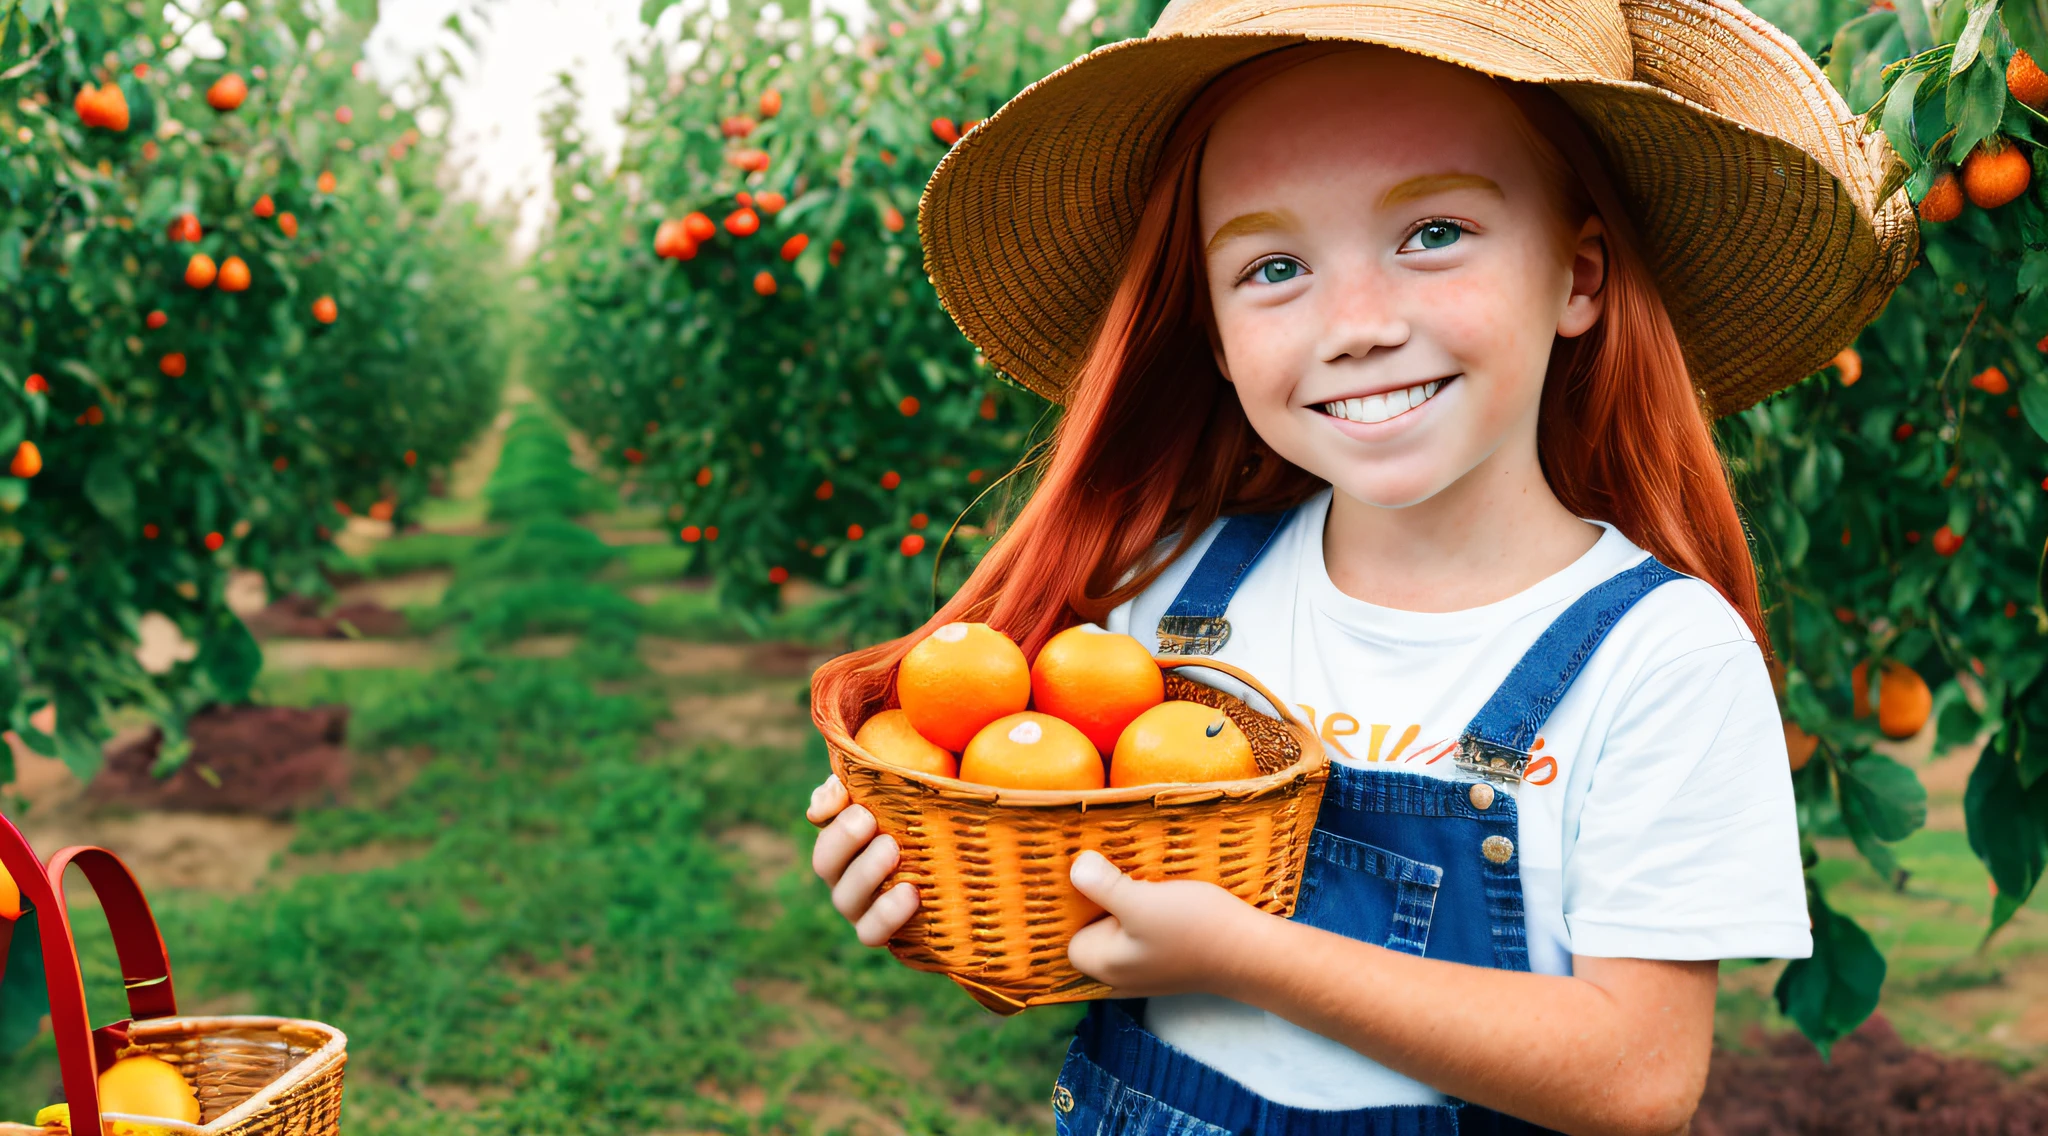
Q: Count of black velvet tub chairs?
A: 0